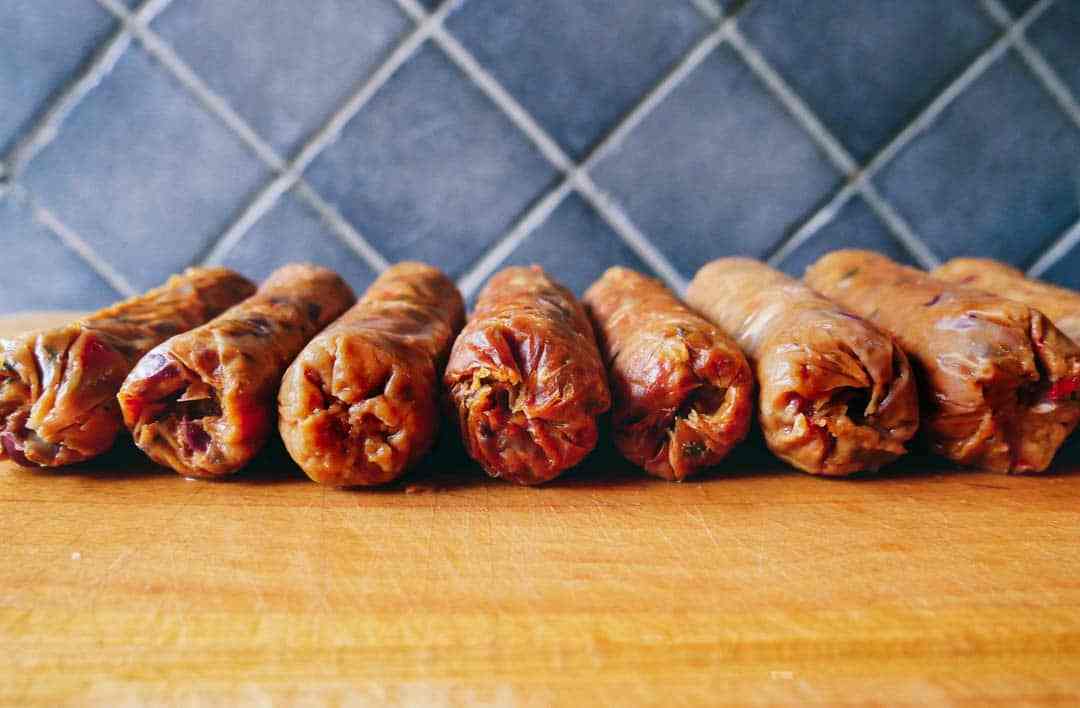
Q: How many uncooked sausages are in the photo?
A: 8